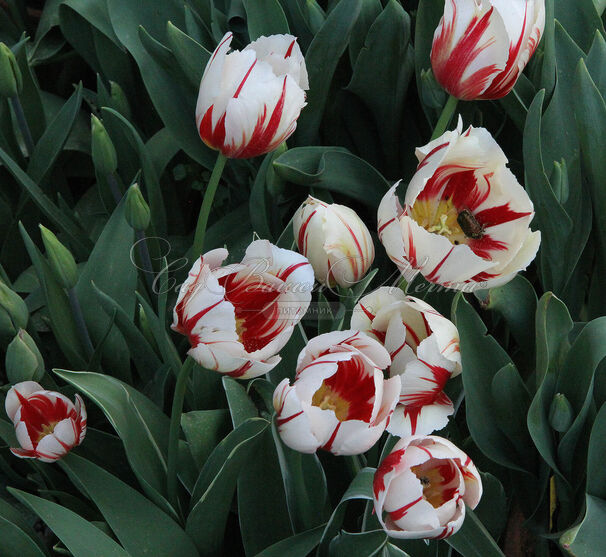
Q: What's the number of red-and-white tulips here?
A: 9